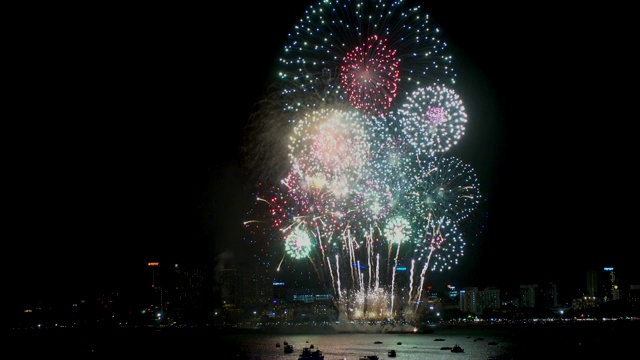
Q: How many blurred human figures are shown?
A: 0